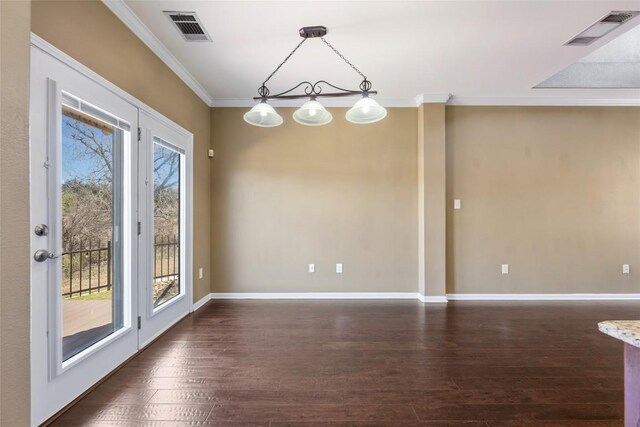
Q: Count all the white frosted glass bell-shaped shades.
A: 3